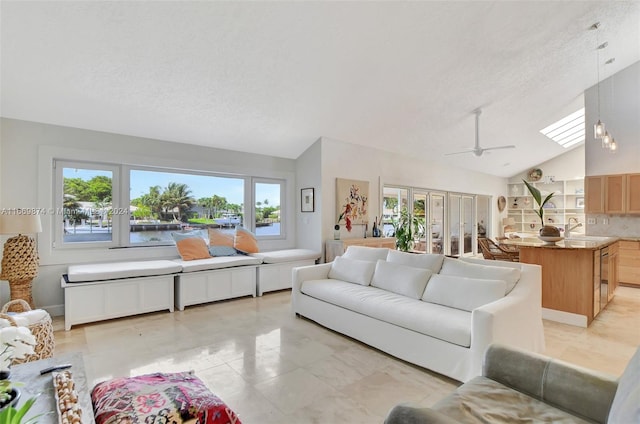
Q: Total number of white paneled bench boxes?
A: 3